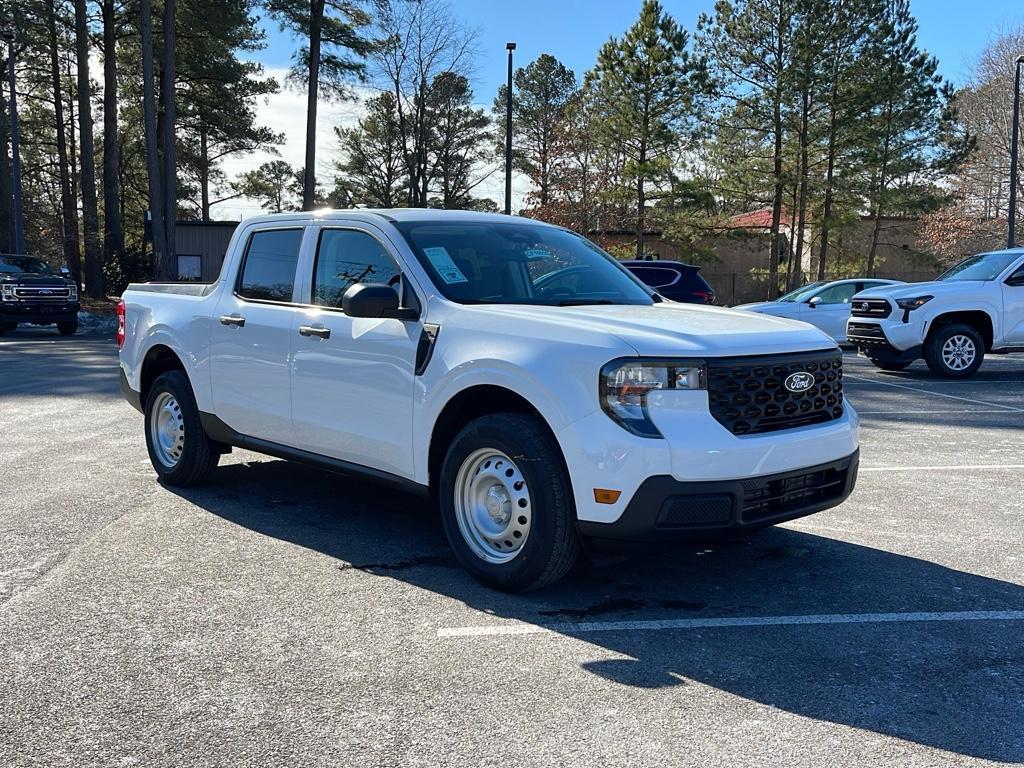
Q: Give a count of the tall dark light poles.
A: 3